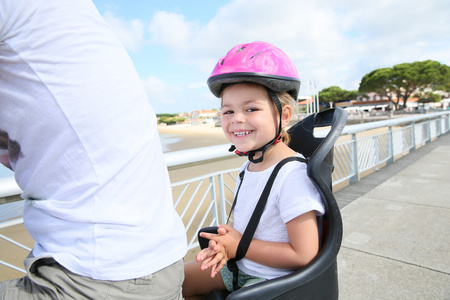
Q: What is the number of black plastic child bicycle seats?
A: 1